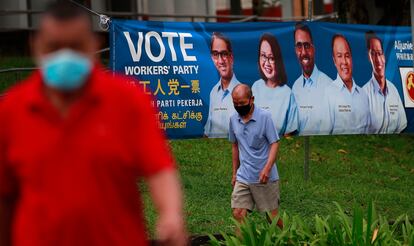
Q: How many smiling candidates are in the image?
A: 5